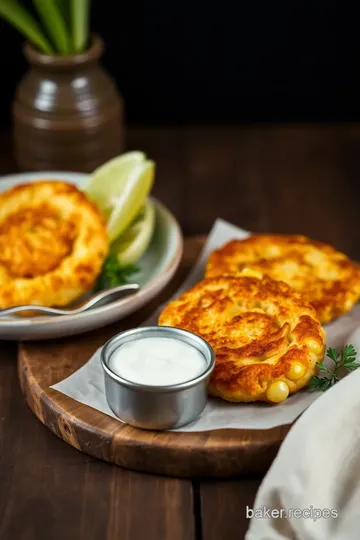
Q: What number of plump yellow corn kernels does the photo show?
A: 3